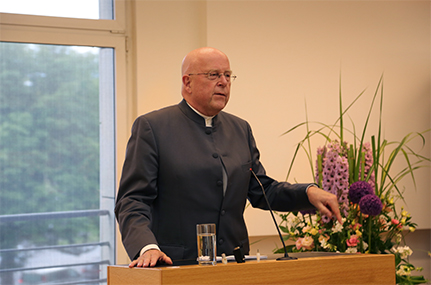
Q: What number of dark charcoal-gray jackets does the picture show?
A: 1